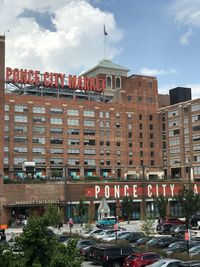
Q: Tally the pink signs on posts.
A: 3